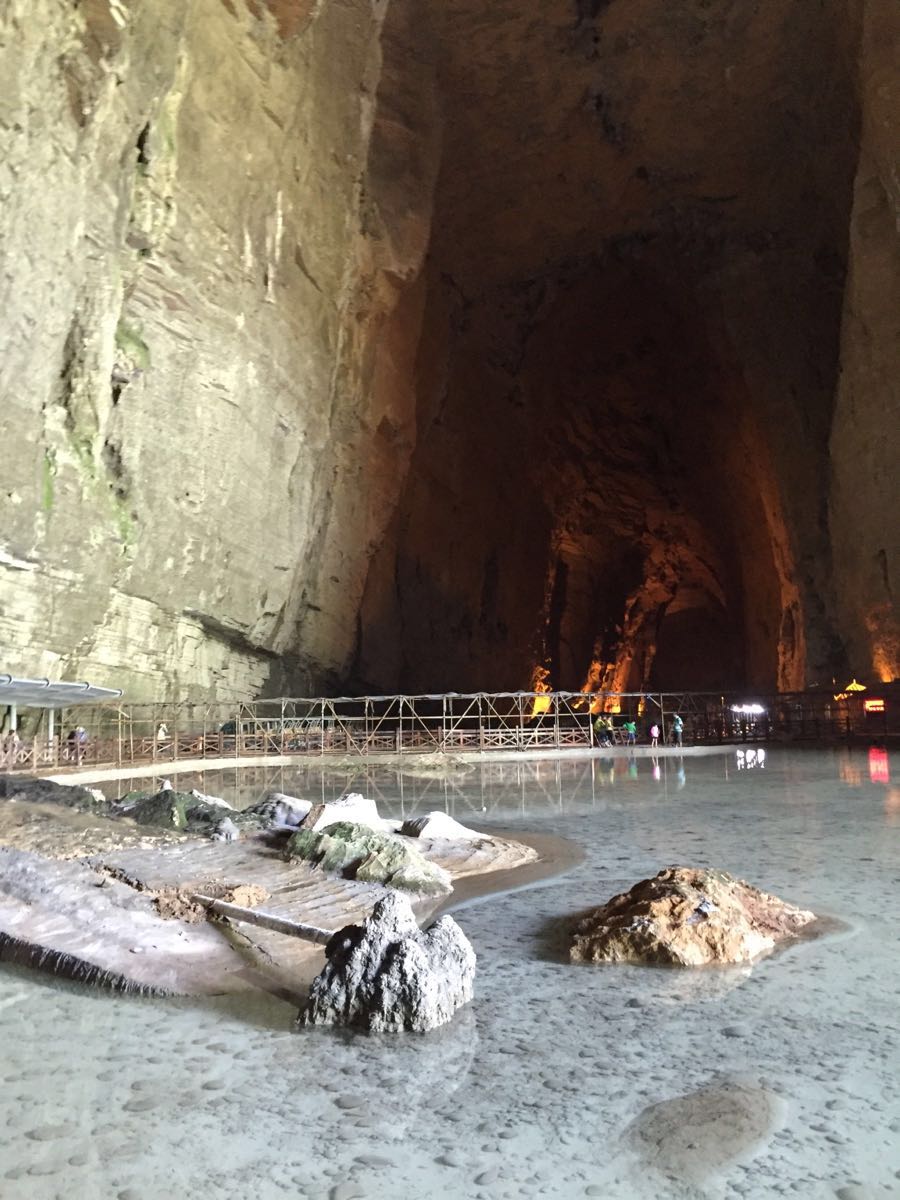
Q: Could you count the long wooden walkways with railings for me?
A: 1